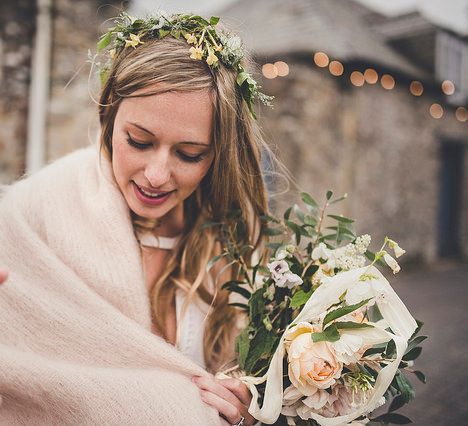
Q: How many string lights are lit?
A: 11